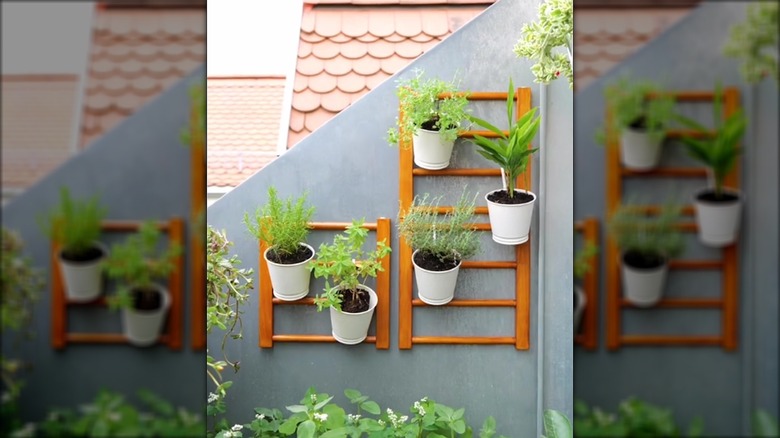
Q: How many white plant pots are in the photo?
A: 5